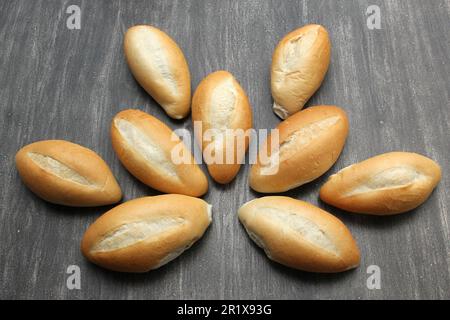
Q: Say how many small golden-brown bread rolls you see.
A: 9